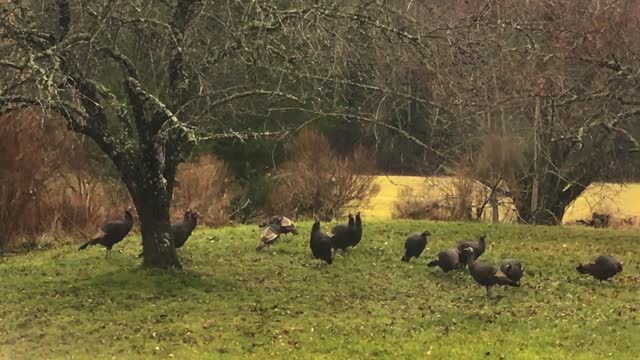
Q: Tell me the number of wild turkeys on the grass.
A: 14